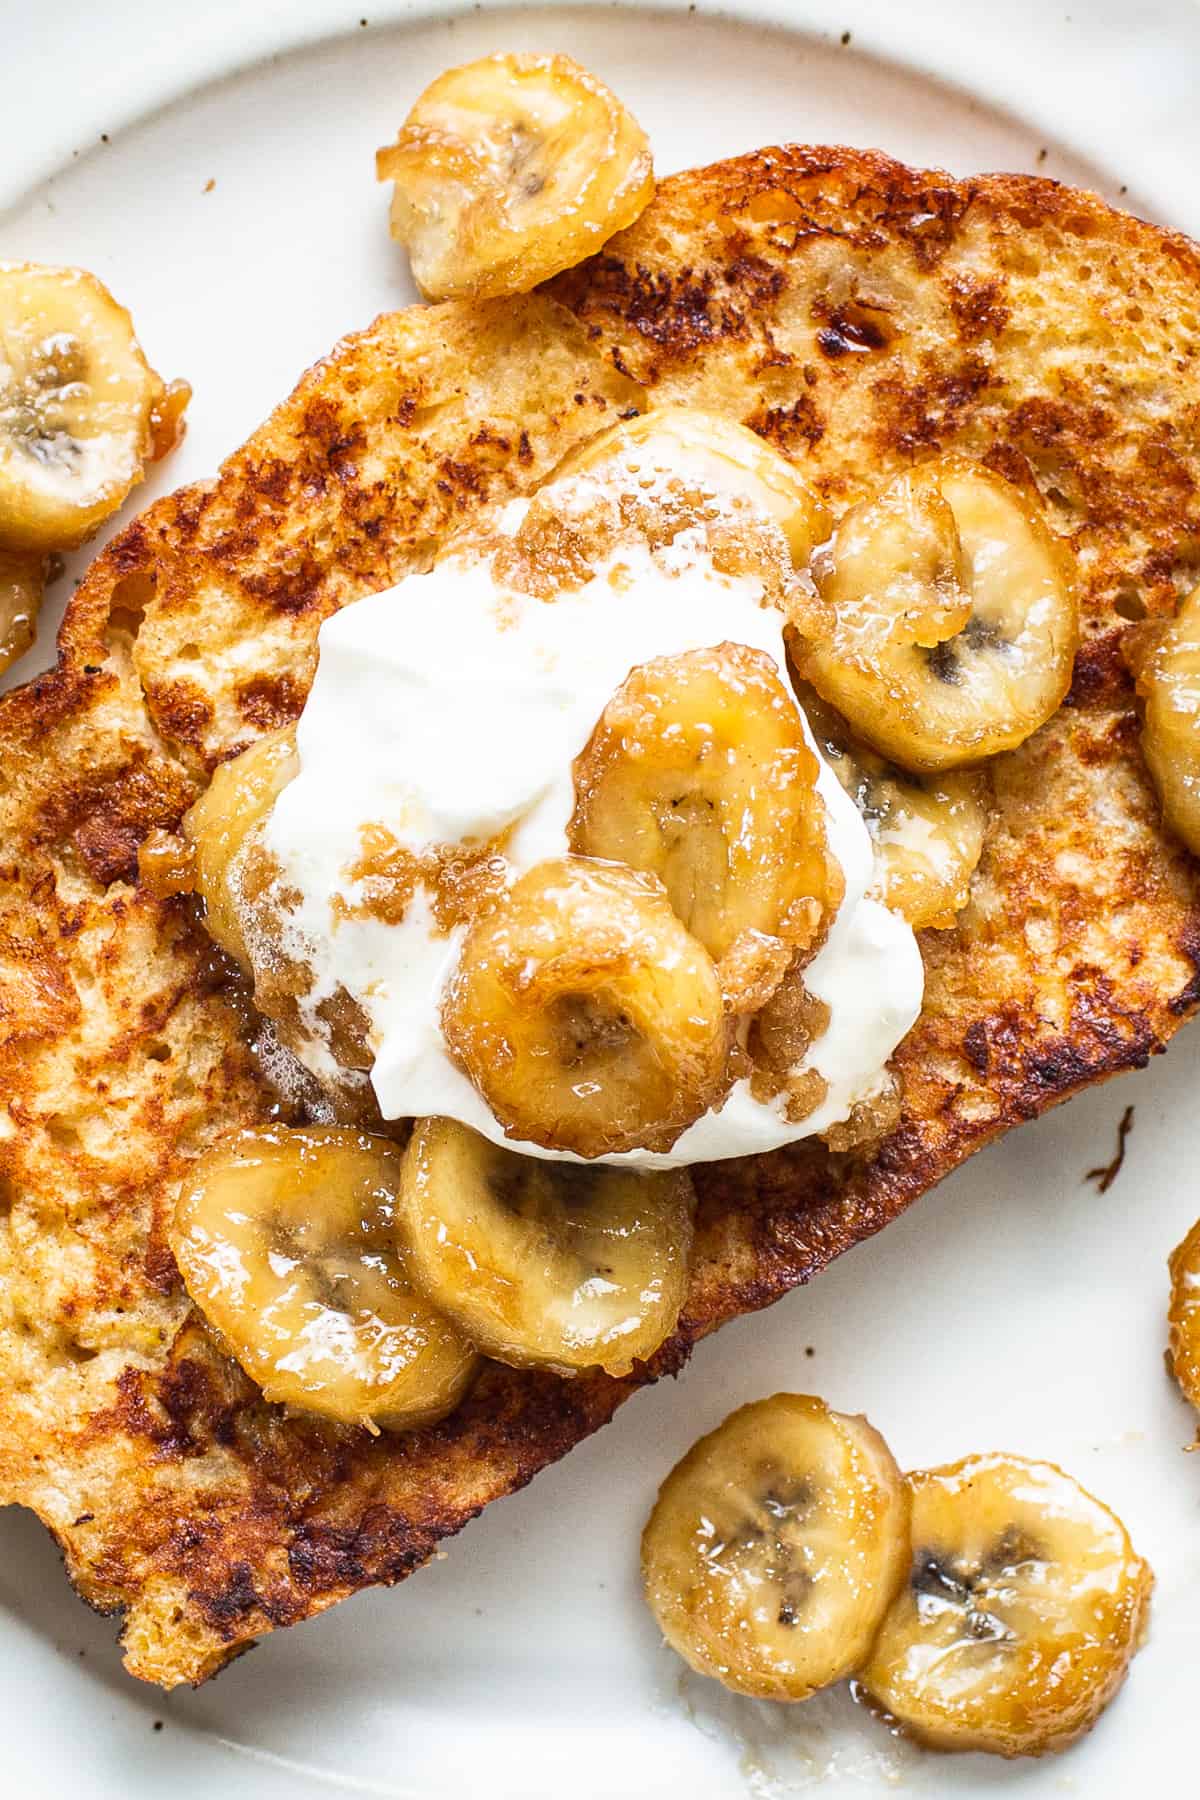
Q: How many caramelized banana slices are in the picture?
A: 15